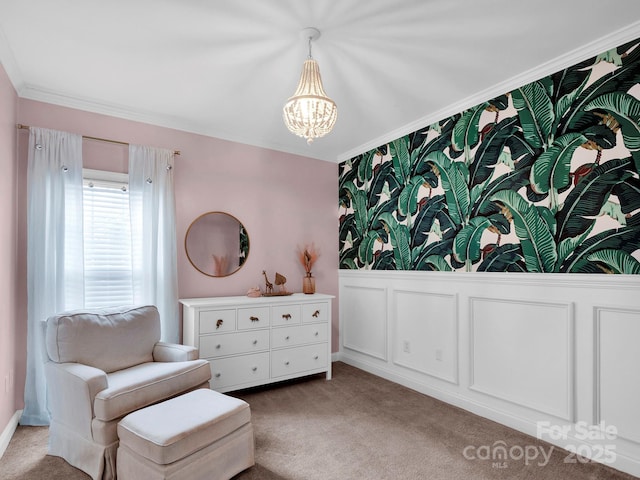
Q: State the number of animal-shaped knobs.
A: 4